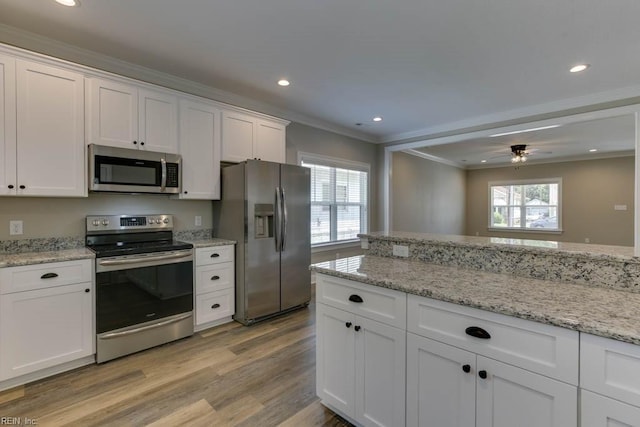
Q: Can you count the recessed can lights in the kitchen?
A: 4